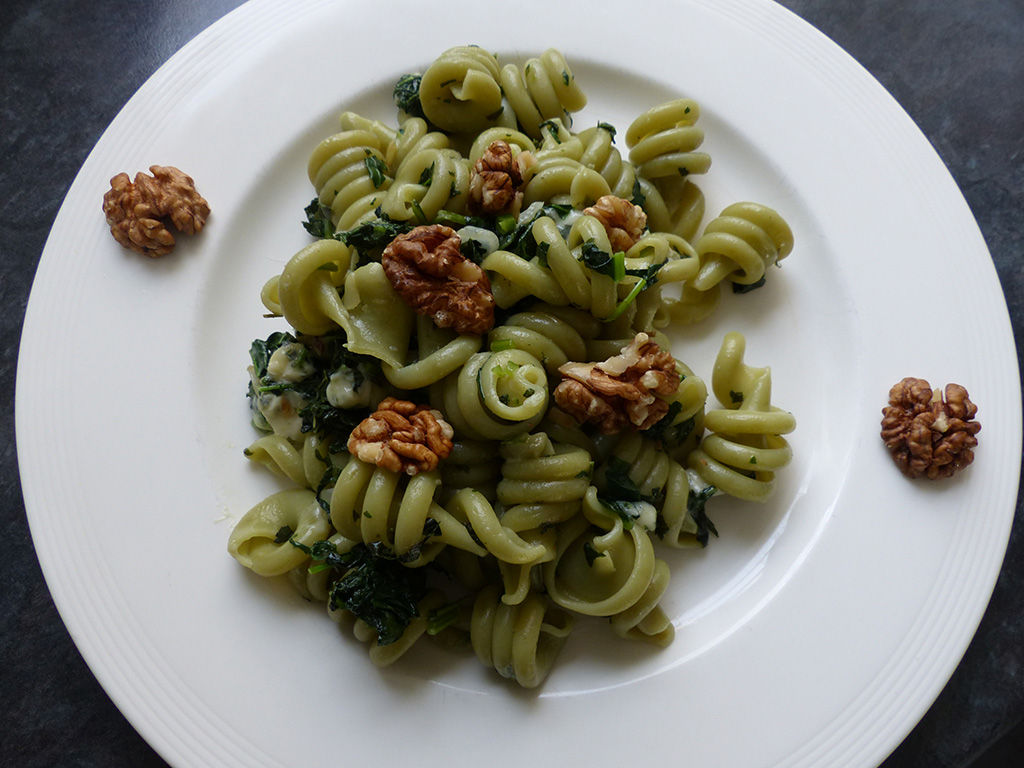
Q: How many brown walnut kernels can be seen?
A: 7